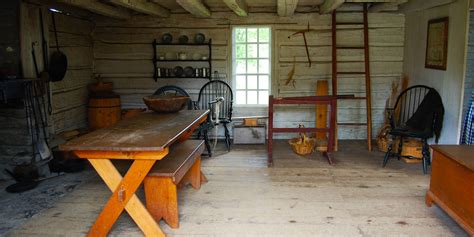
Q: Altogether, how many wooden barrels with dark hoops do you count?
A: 1